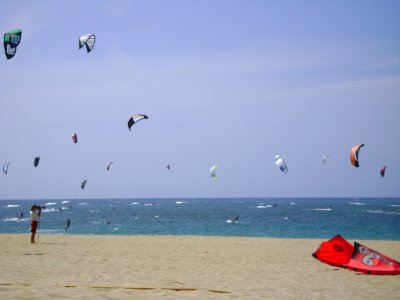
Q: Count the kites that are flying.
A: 14